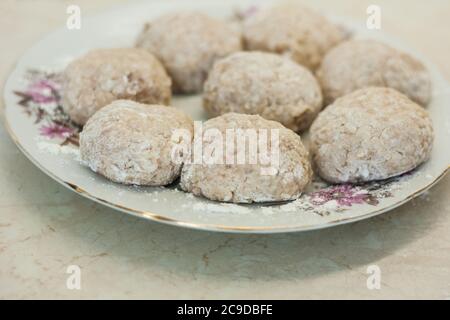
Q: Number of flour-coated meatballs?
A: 8